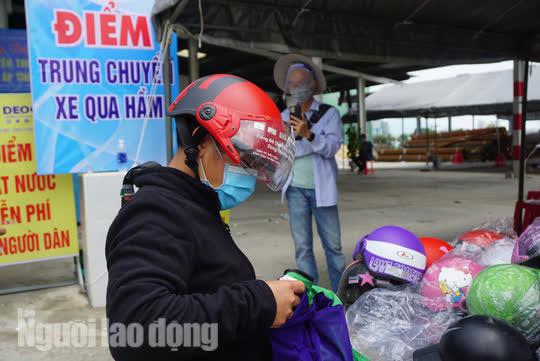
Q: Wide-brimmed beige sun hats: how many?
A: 1